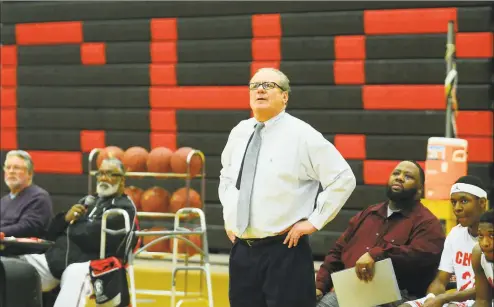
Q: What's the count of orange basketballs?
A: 9